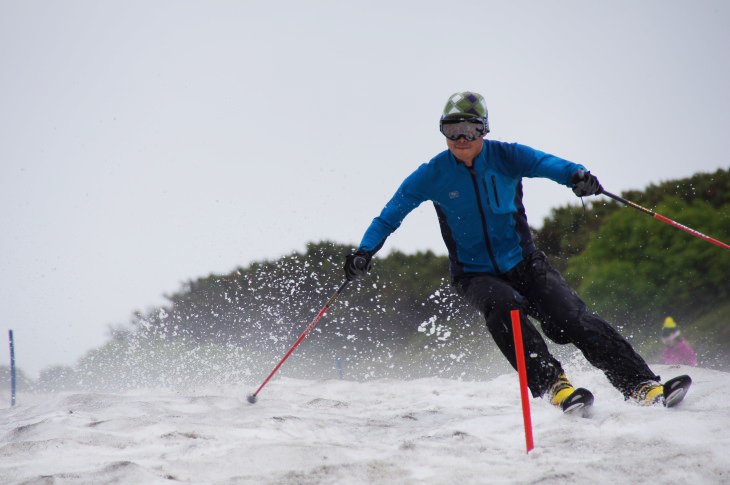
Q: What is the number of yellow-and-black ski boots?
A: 2